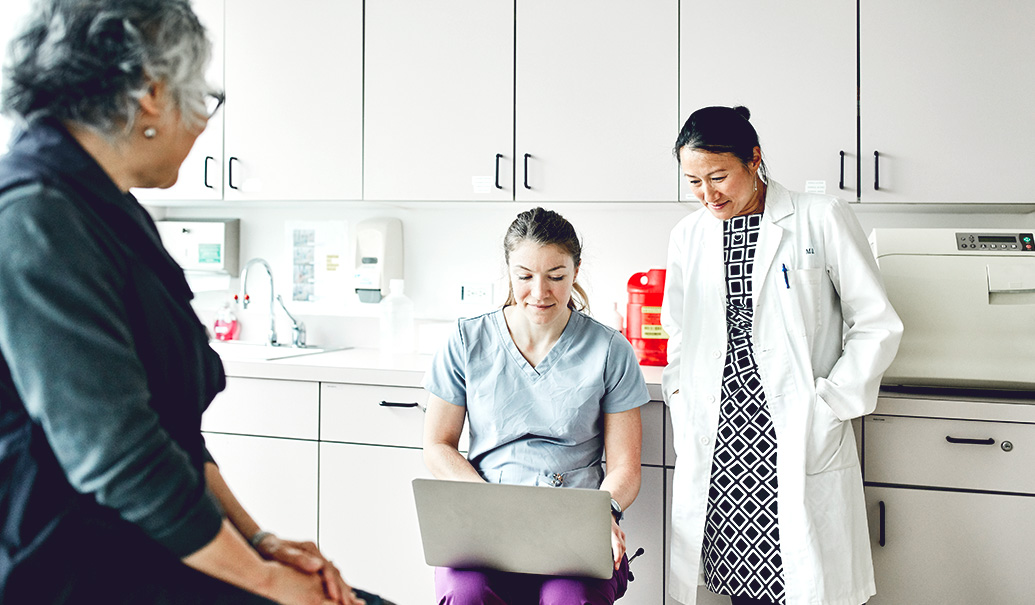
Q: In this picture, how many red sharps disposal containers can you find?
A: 1